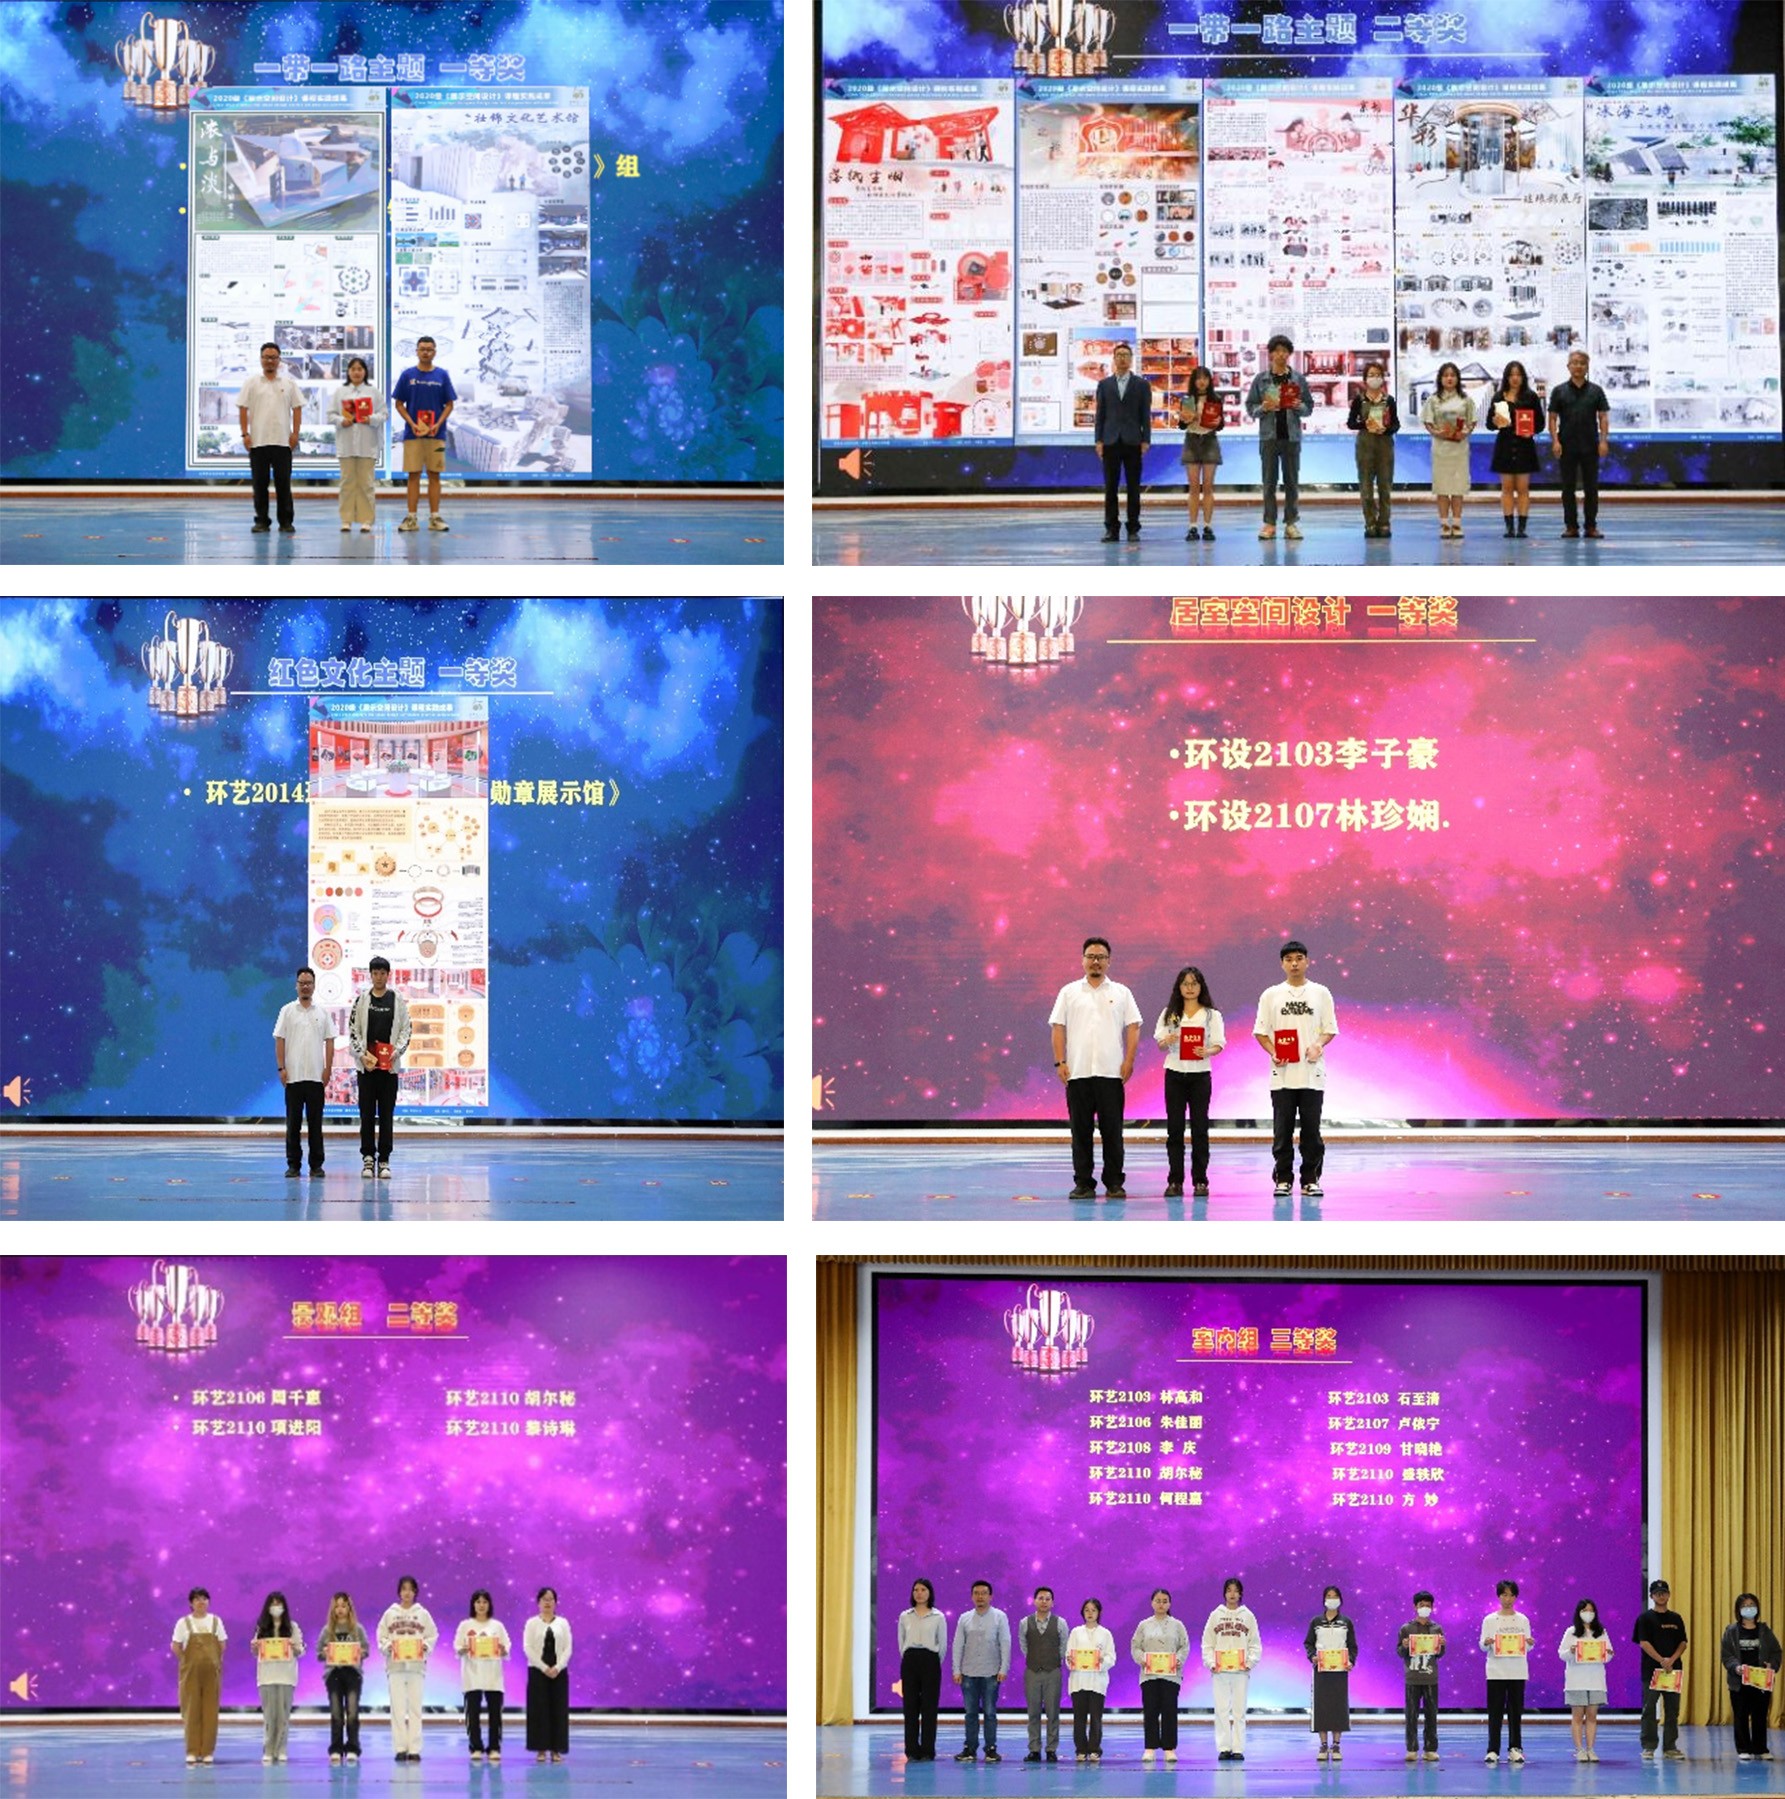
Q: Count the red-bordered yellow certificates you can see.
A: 13